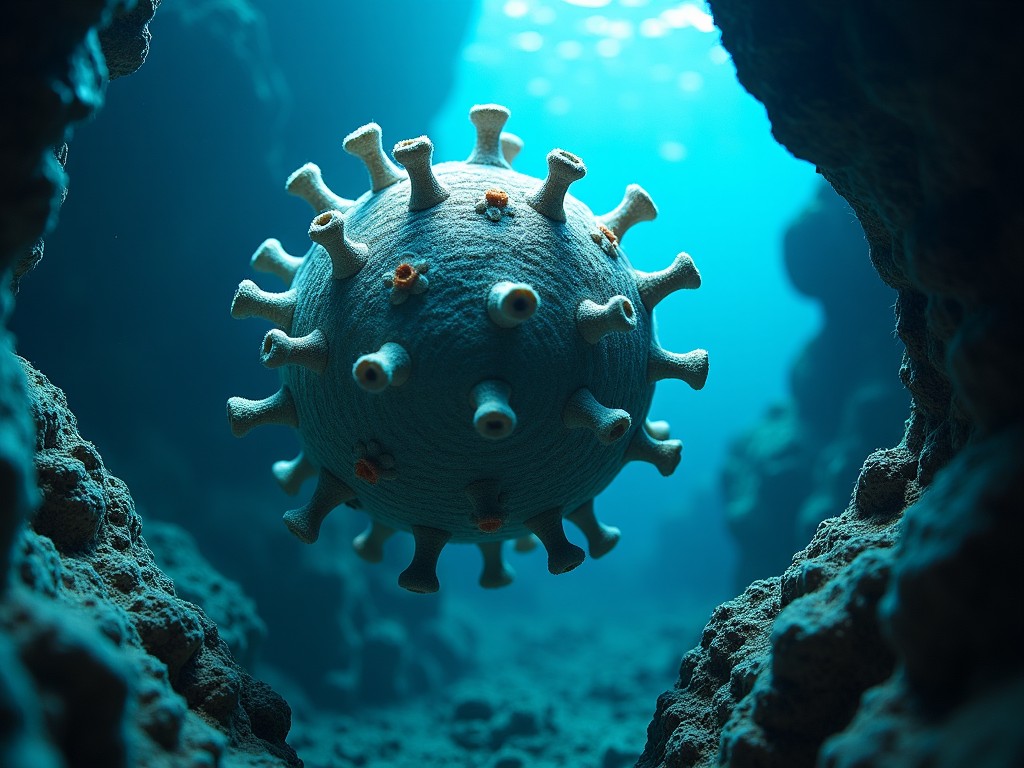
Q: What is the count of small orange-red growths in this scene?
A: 5